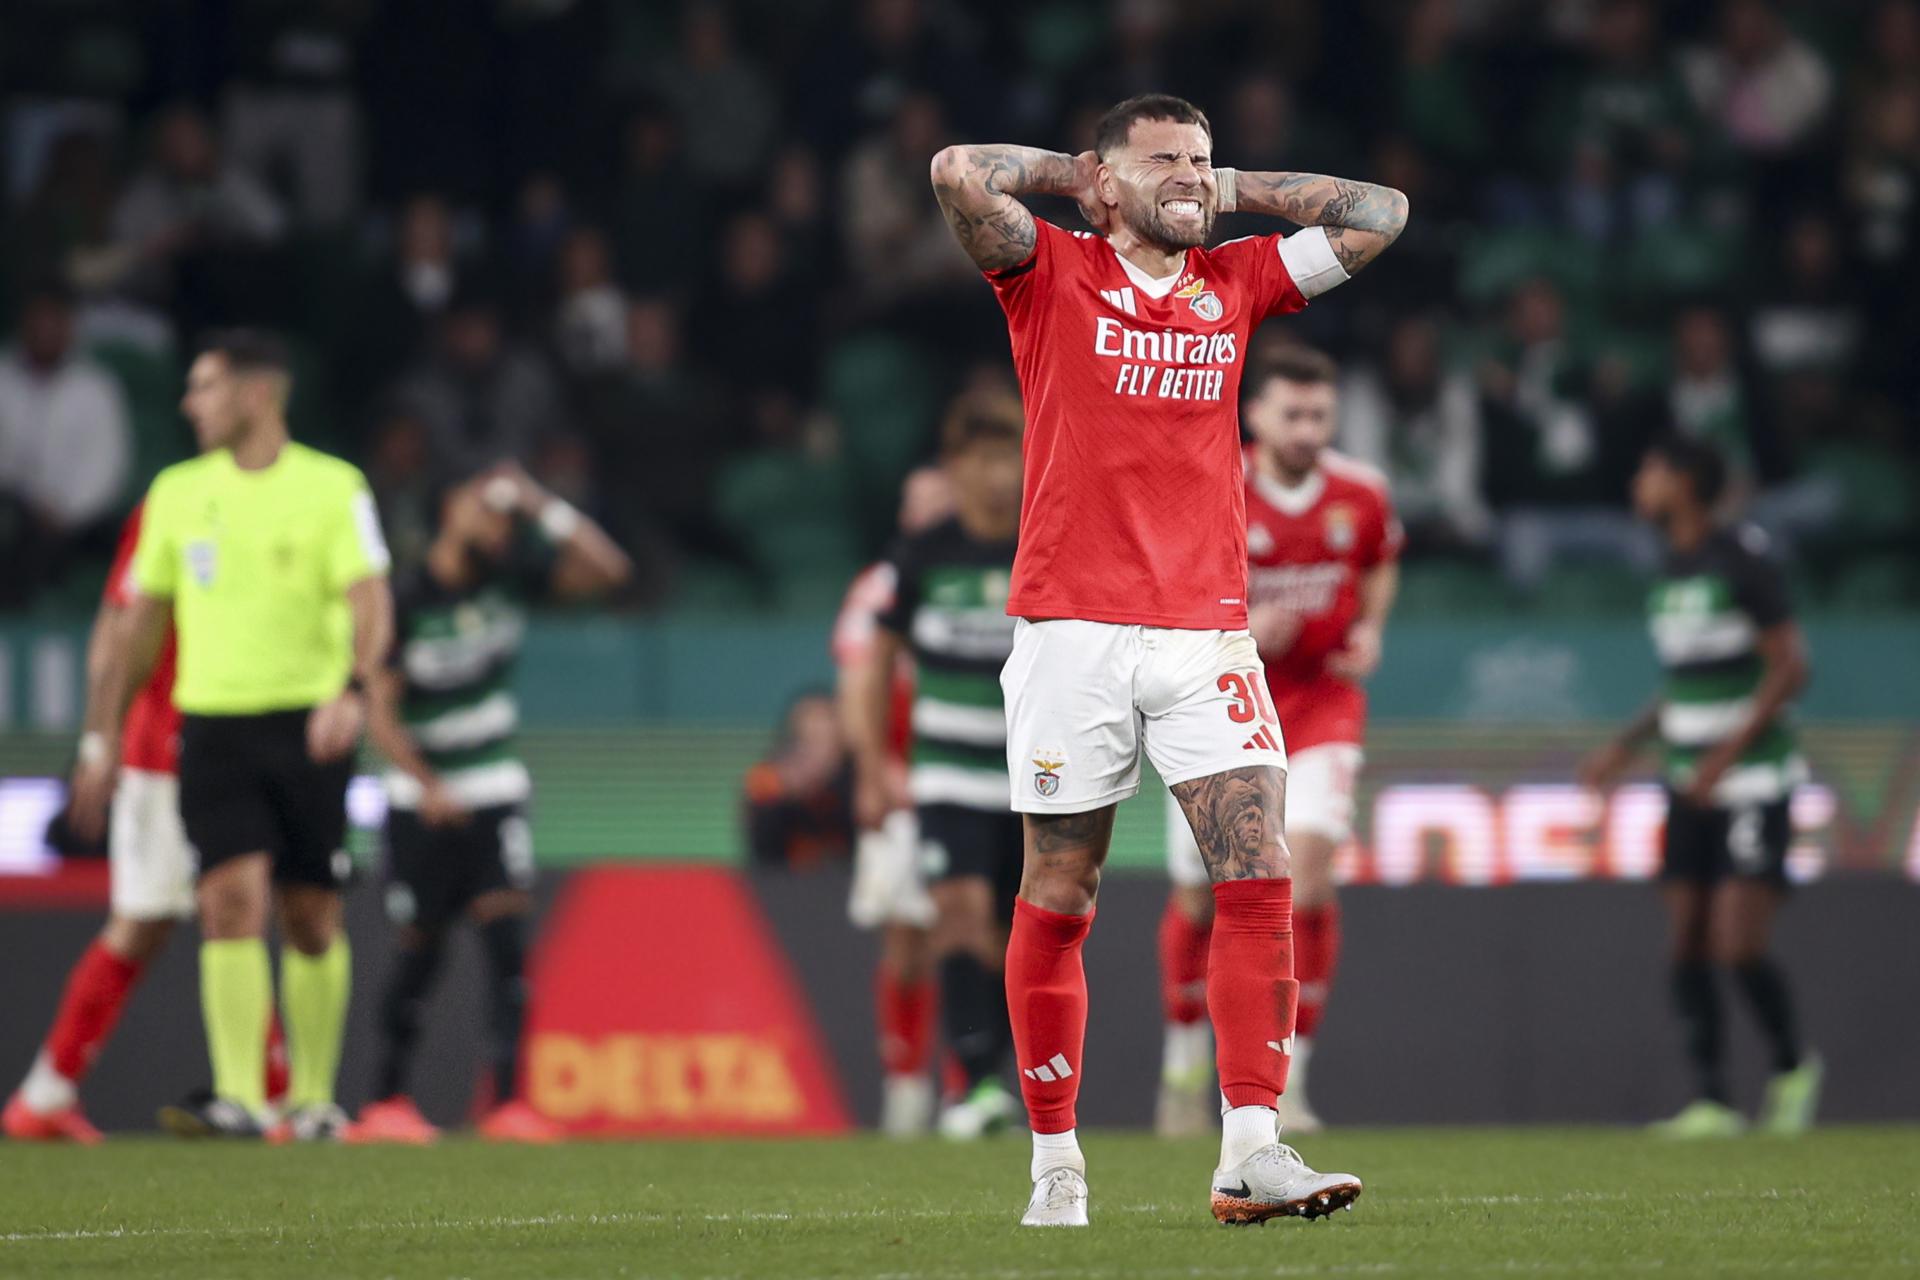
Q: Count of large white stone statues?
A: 0